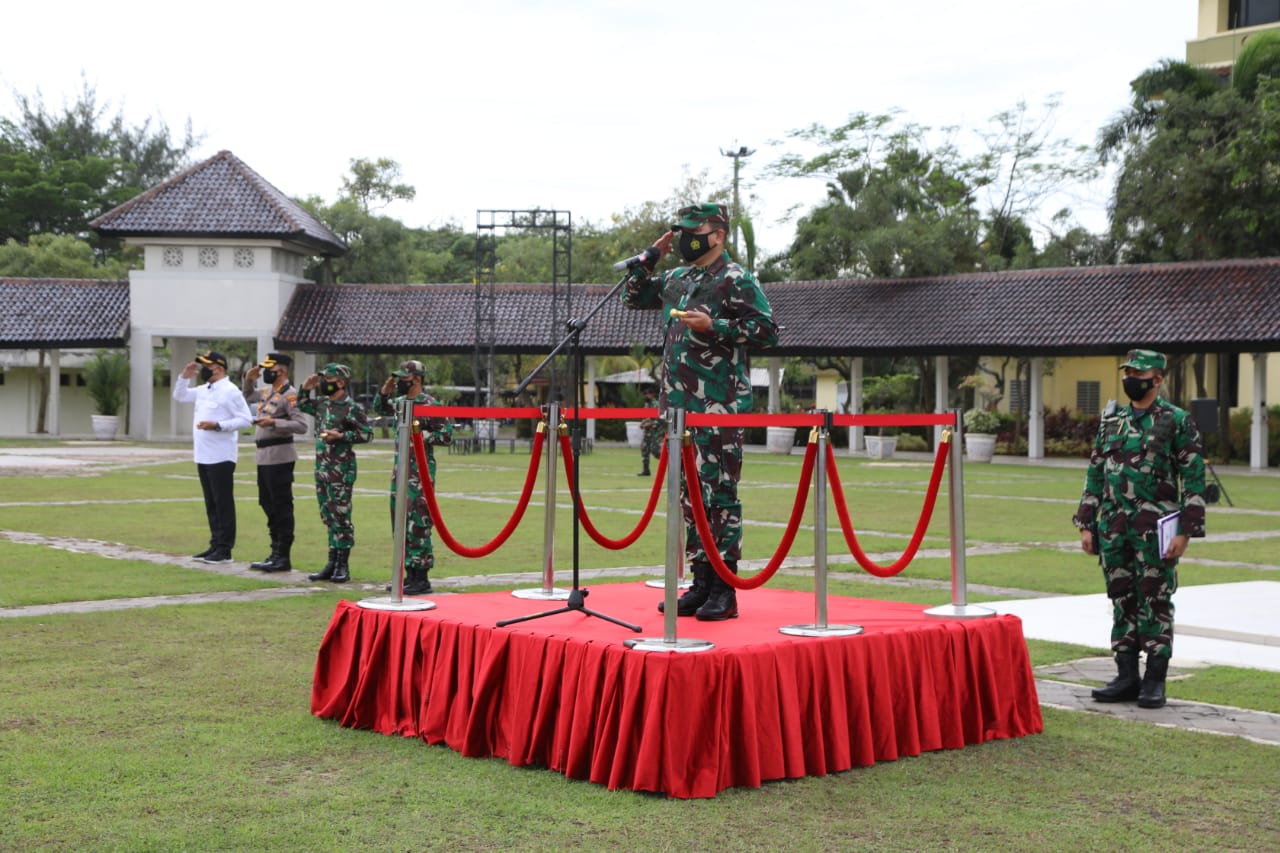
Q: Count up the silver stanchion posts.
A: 6